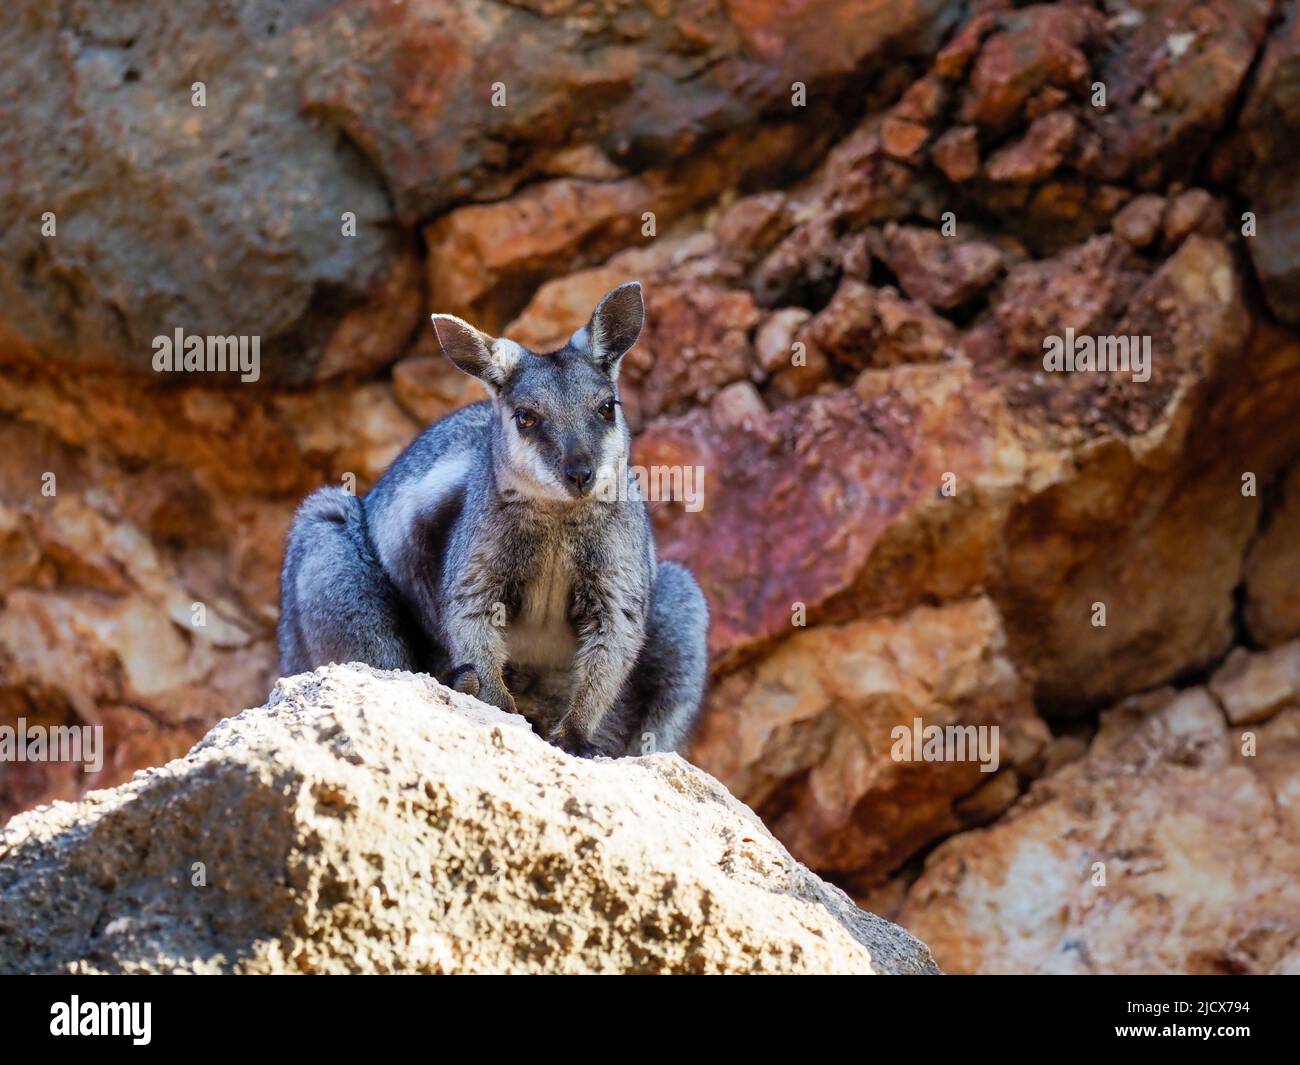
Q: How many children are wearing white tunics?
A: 0